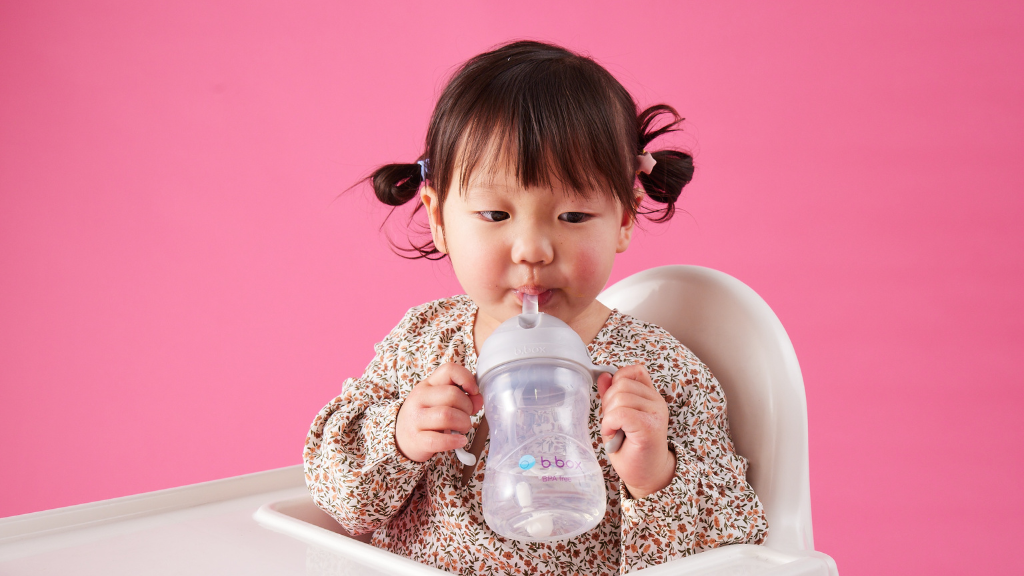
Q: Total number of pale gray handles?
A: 2